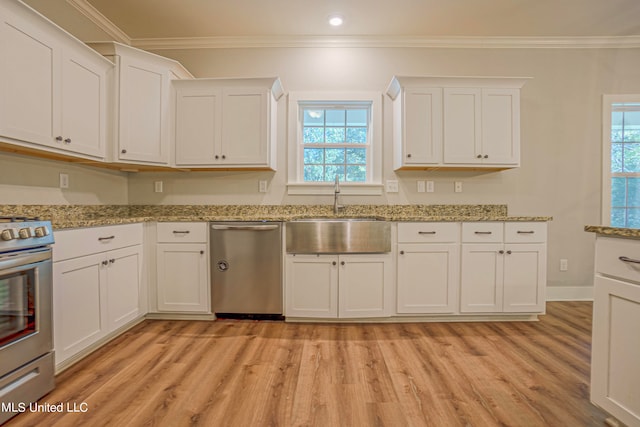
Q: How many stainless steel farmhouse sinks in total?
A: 1